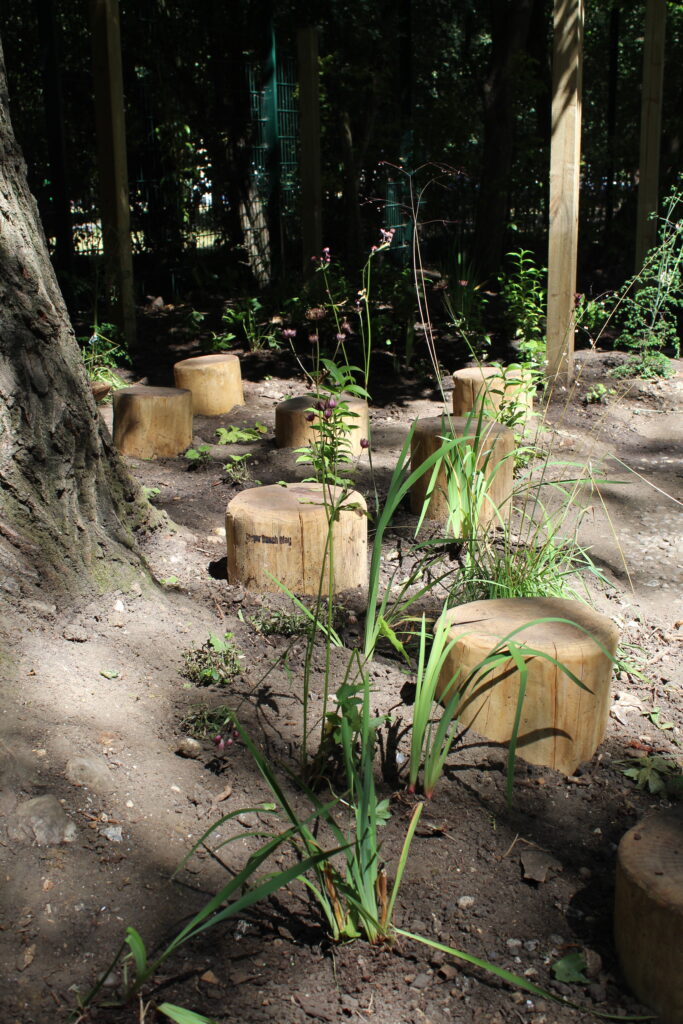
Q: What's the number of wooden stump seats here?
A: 8